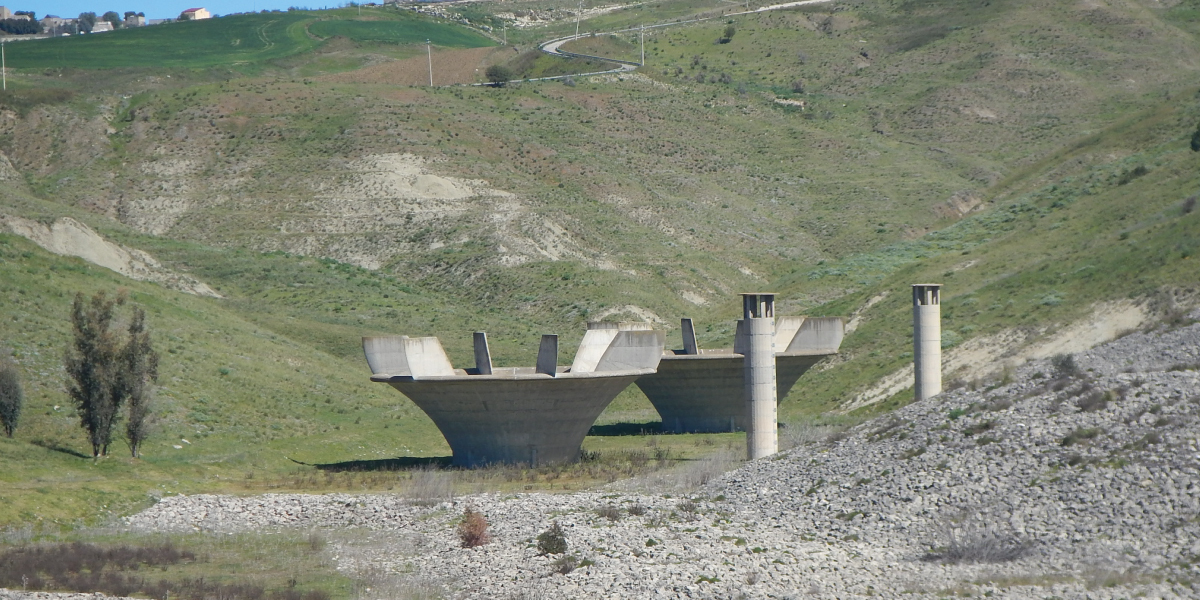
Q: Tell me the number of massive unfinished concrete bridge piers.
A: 2